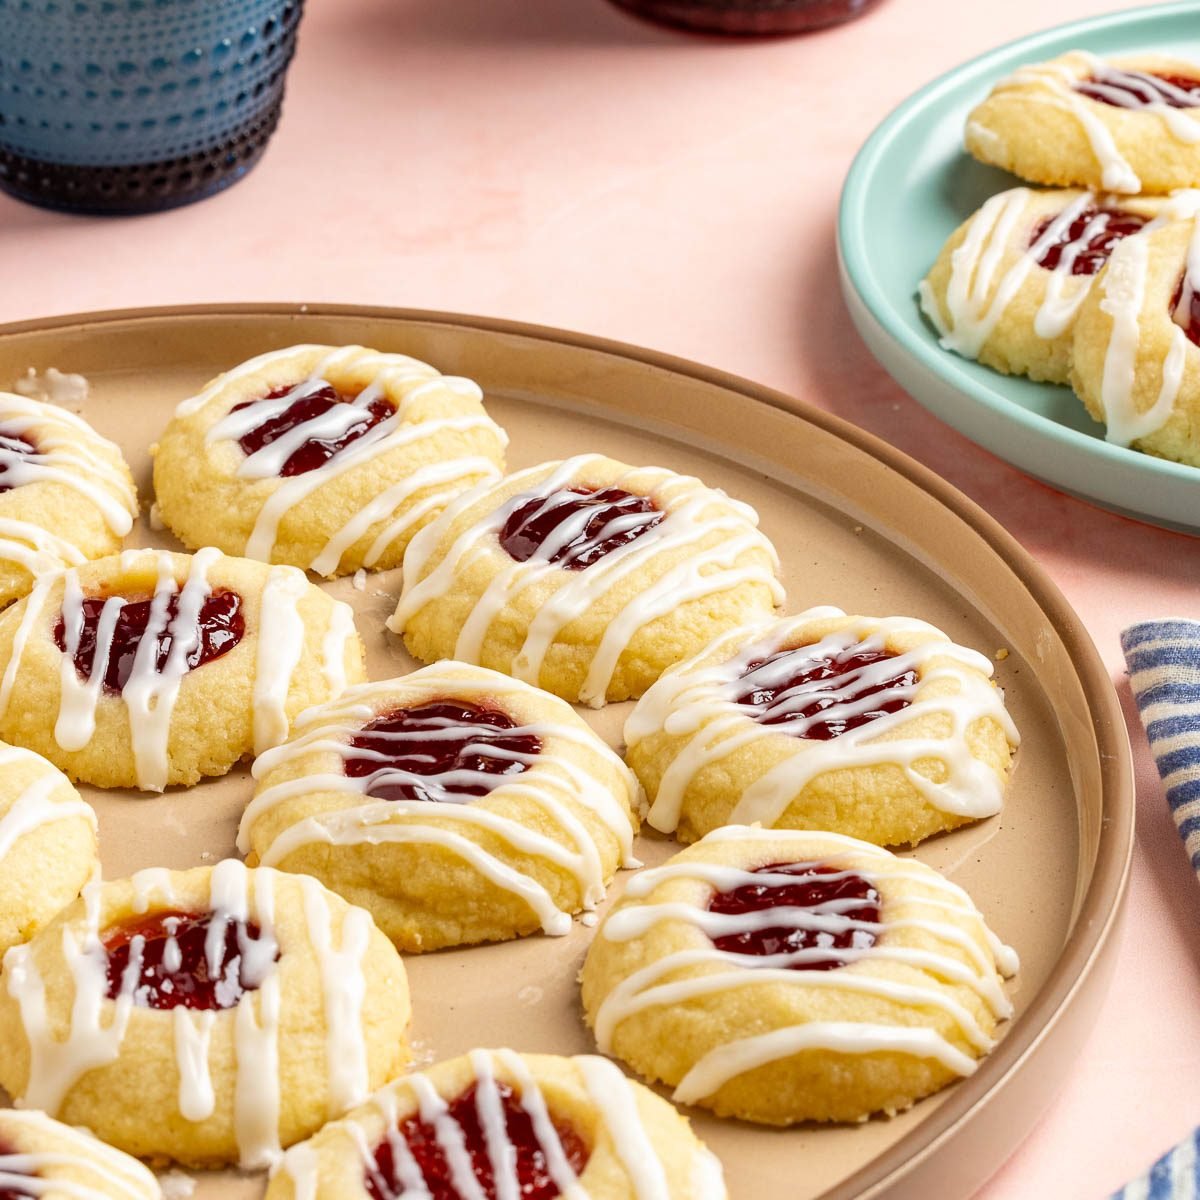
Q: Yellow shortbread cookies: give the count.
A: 14